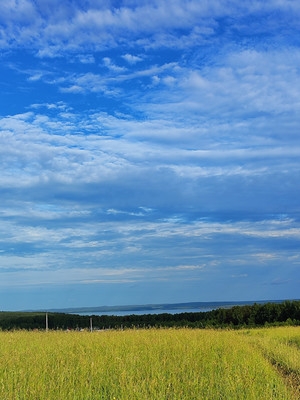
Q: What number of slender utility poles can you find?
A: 2